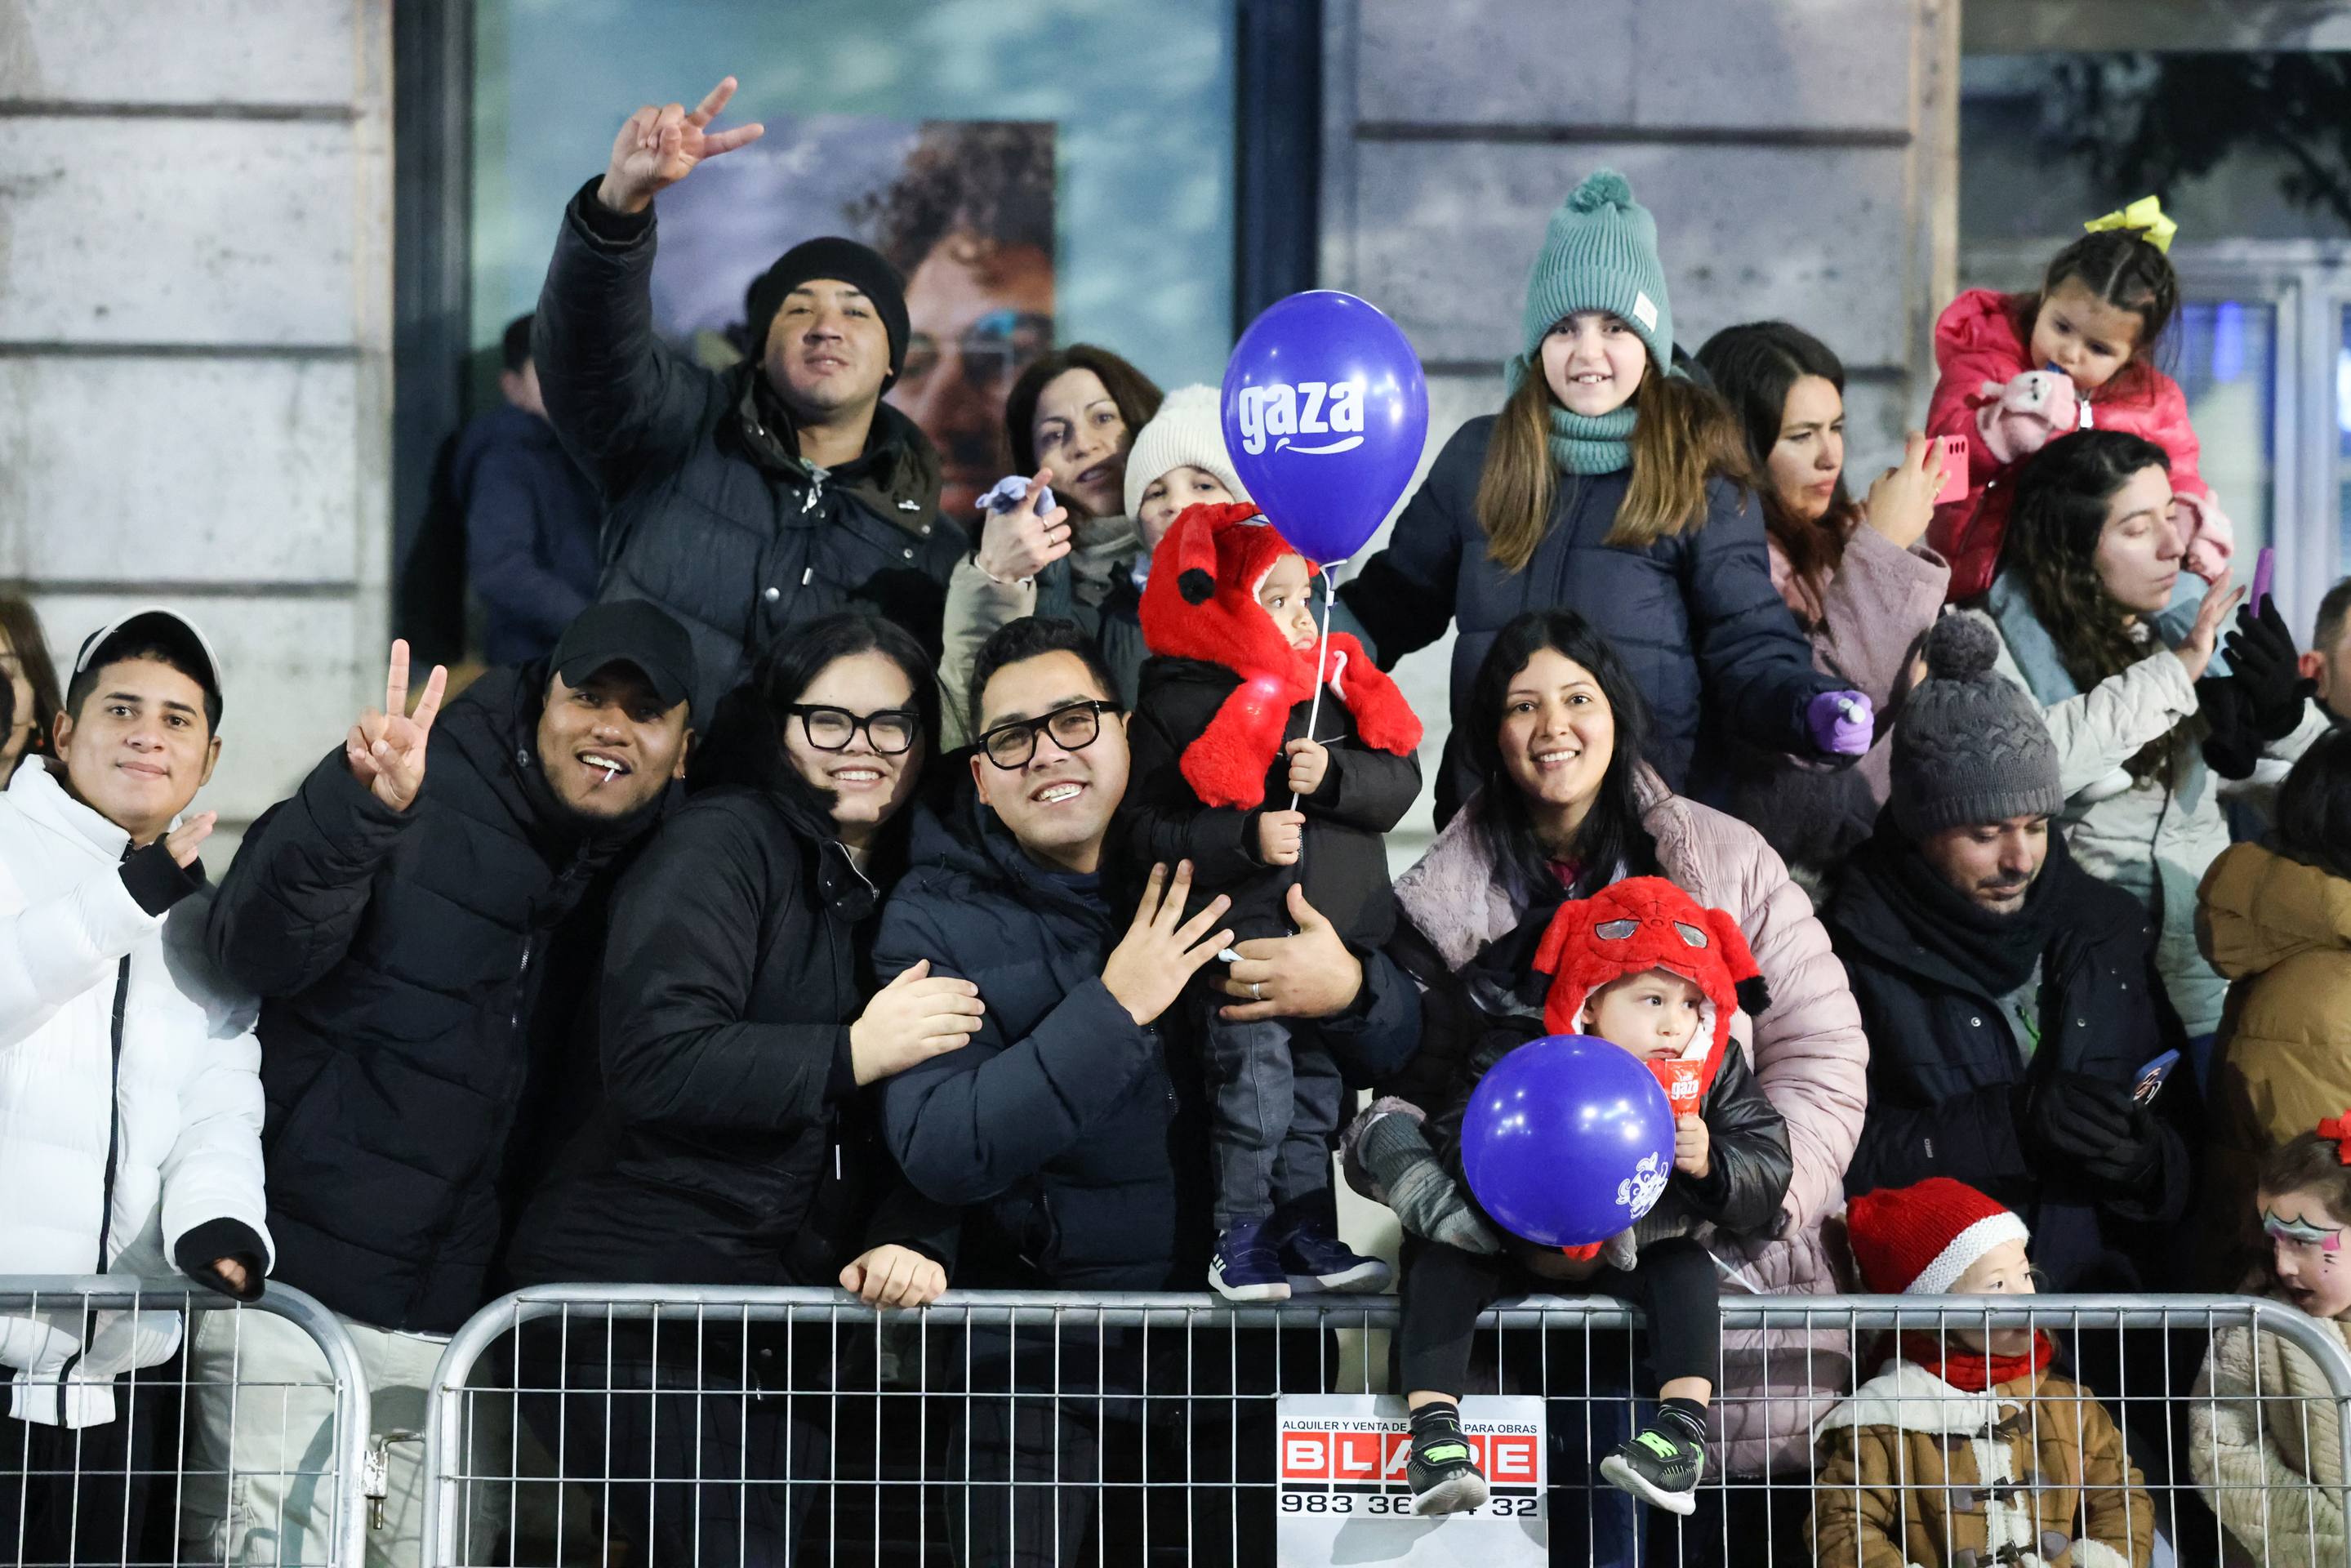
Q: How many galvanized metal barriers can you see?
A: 2